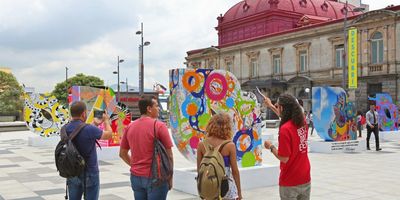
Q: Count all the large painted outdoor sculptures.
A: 5